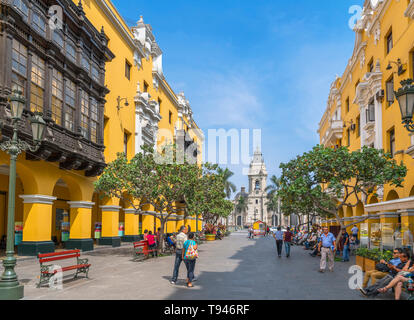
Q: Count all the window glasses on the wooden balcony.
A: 12